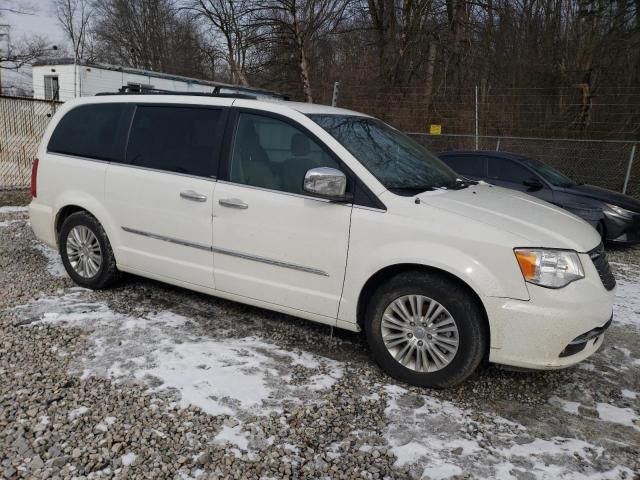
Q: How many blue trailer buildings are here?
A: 0